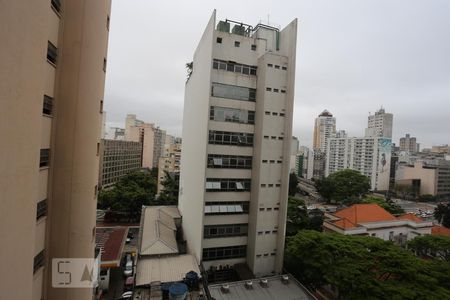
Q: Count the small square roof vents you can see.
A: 4